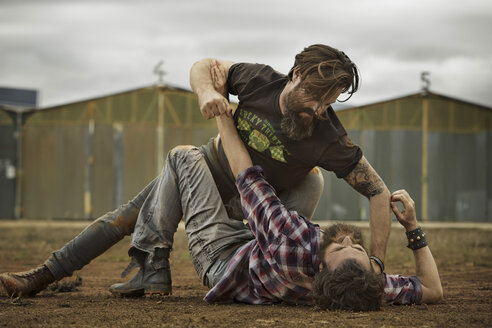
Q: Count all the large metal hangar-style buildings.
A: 2